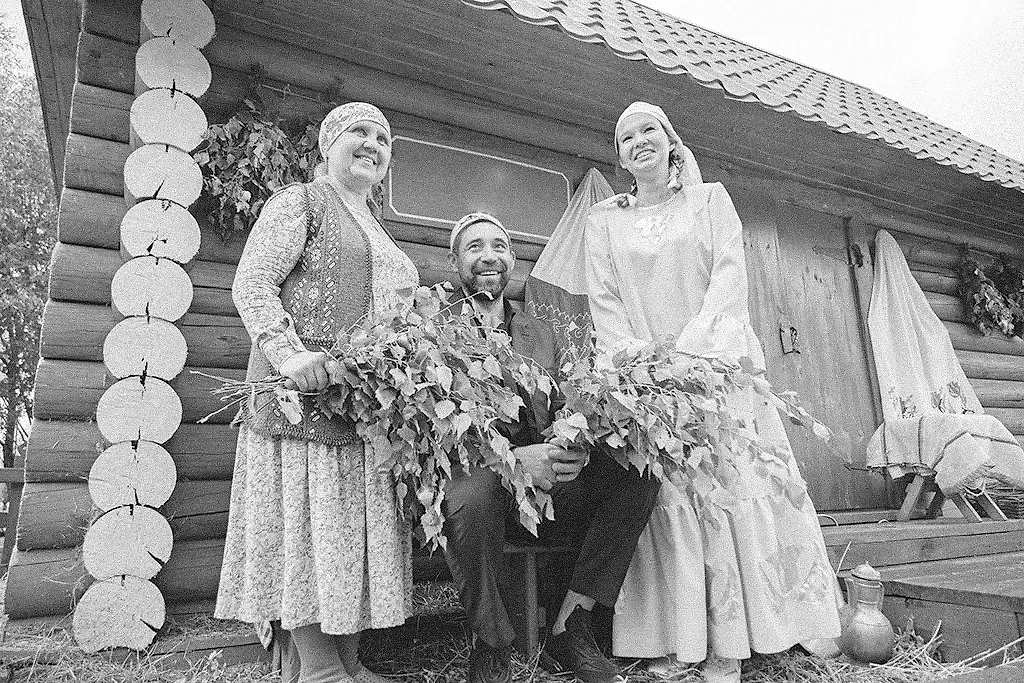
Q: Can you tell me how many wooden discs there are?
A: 11